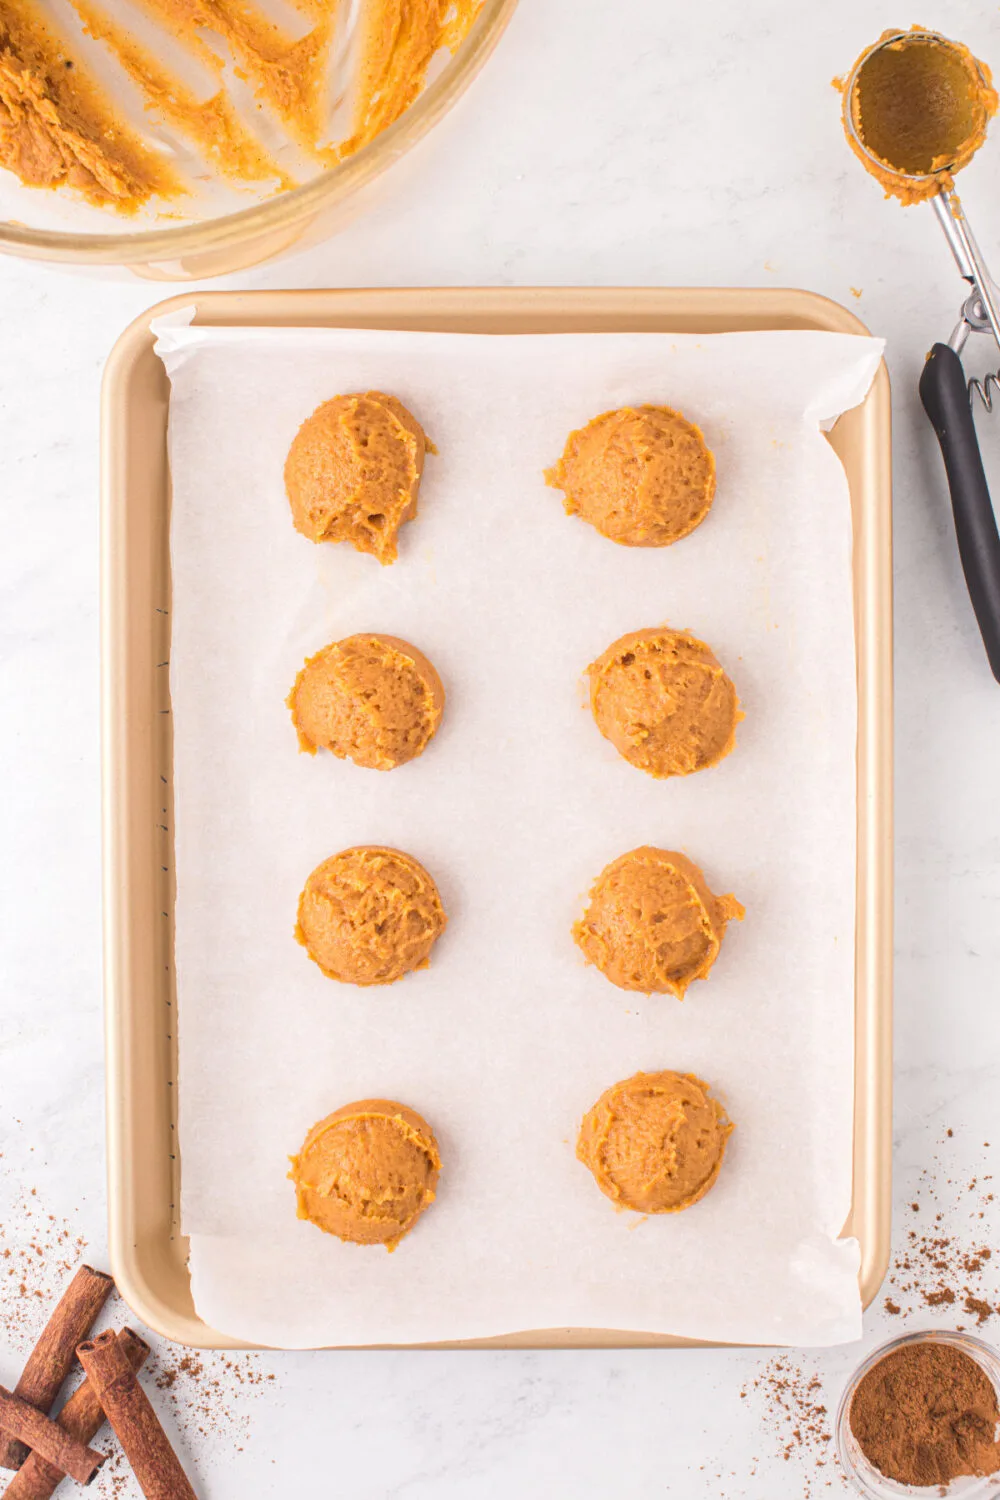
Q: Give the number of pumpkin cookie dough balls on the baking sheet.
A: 8